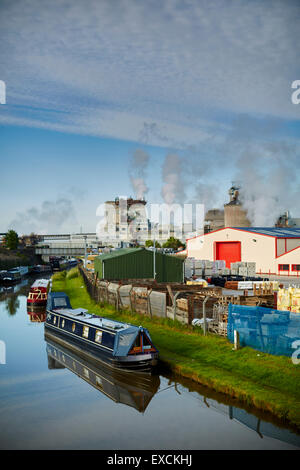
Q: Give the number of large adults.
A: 0